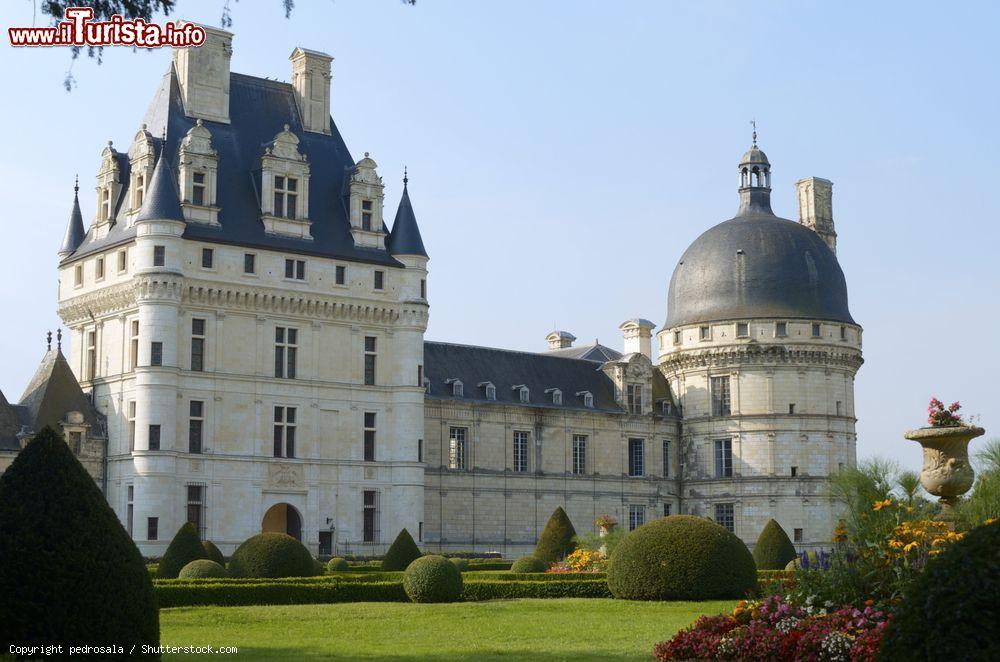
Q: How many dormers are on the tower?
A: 5